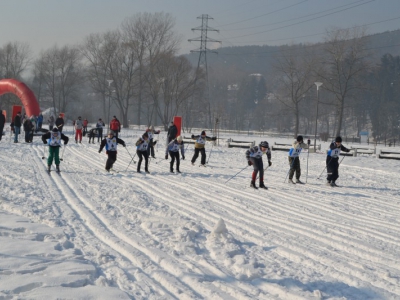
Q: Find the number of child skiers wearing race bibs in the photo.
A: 9